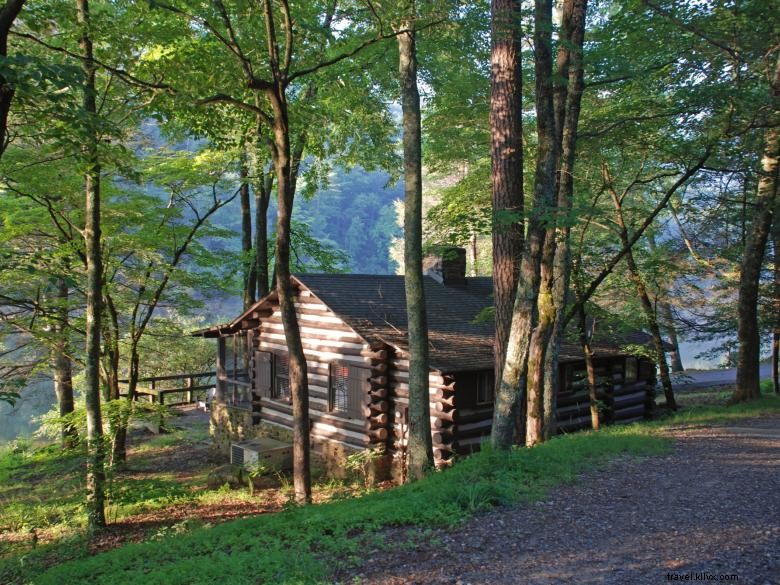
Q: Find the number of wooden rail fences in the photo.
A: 1